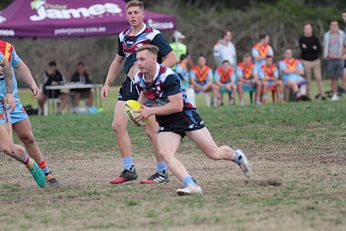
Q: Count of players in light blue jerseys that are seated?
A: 6